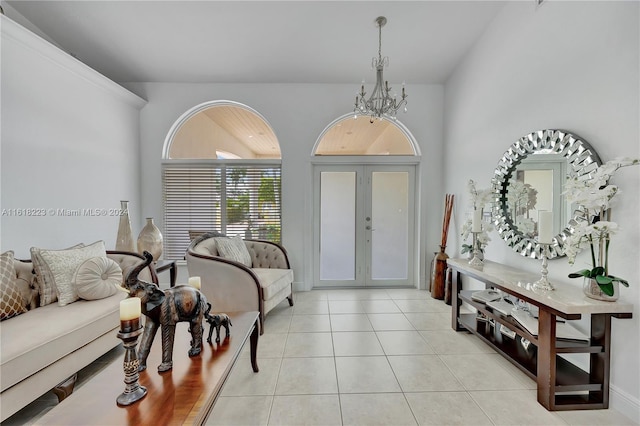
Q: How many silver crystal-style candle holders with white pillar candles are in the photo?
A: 2